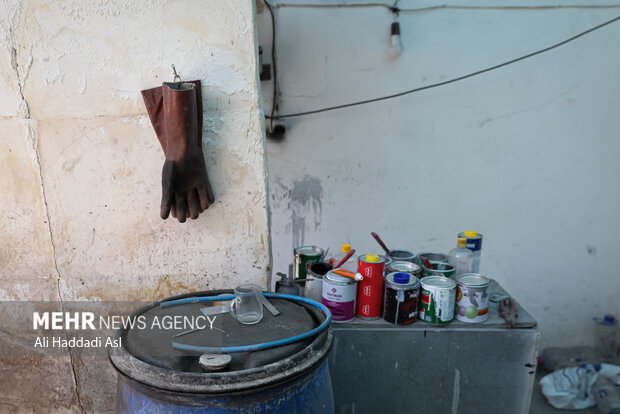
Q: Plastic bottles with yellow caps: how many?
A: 2